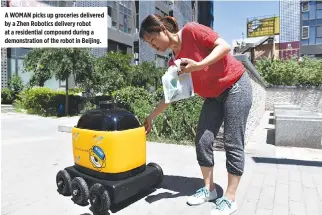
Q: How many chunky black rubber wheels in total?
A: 4